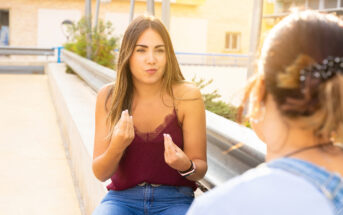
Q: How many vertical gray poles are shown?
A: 6